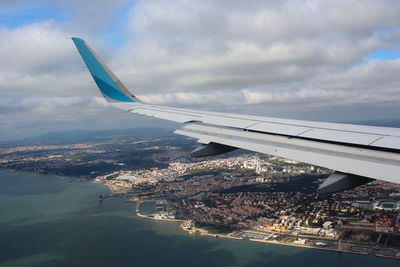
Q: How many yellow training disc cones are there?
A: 0